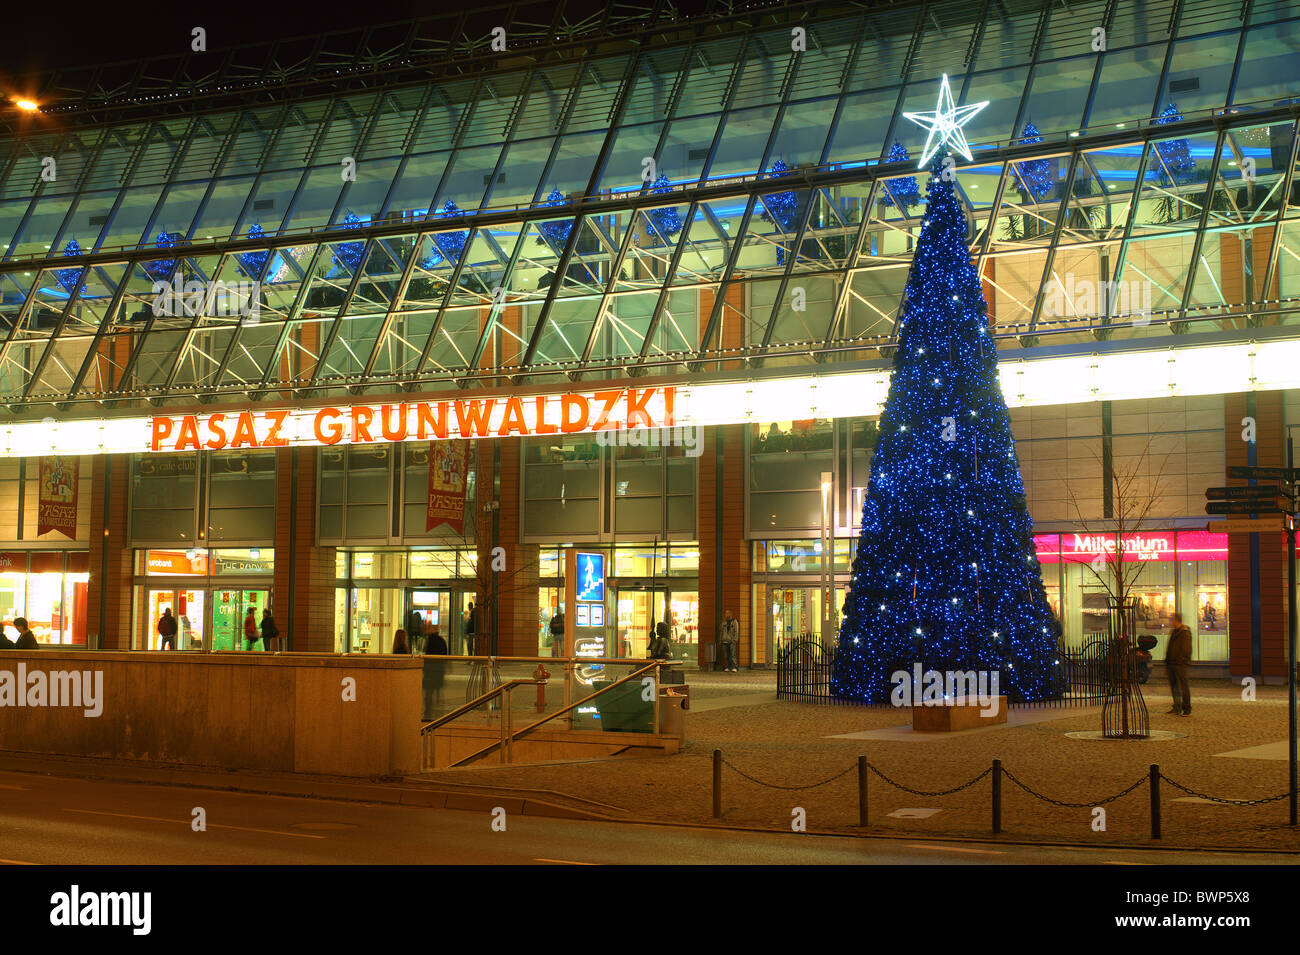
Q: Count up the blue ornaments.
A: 11